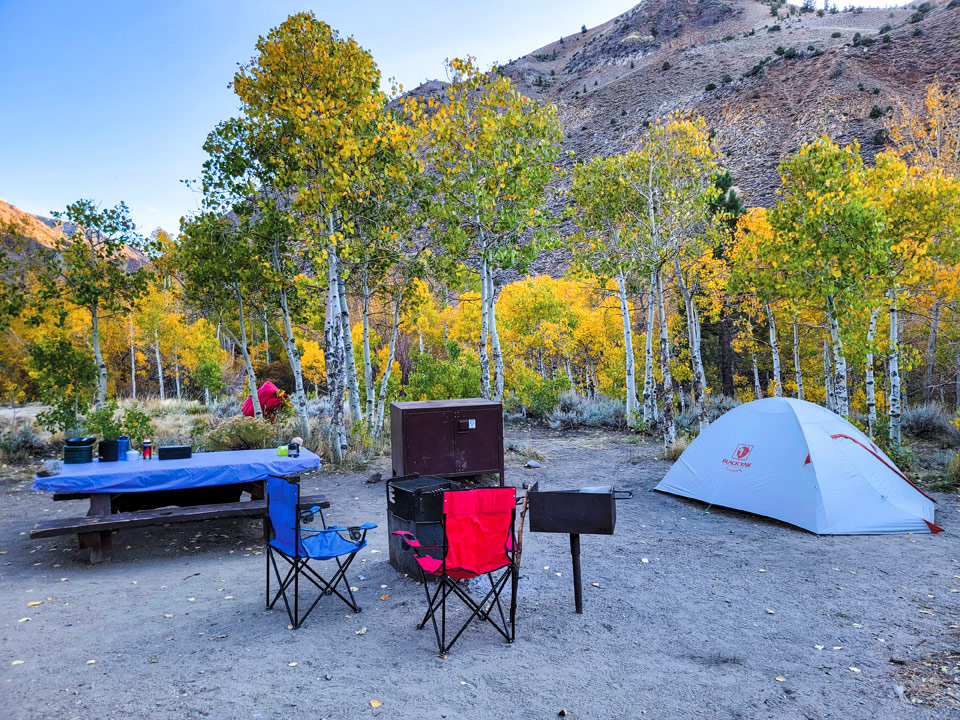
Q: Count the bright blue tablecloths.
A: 1